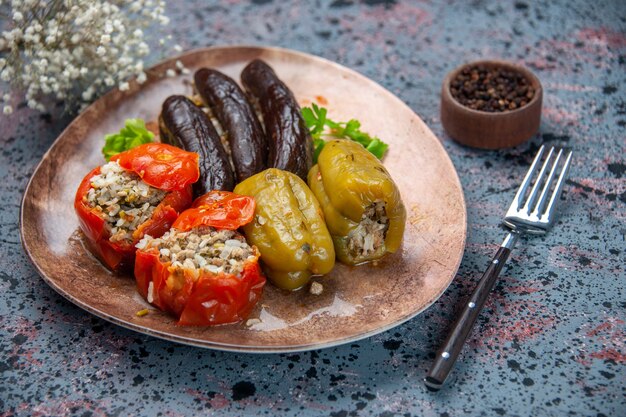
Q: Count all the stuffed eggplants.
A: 3